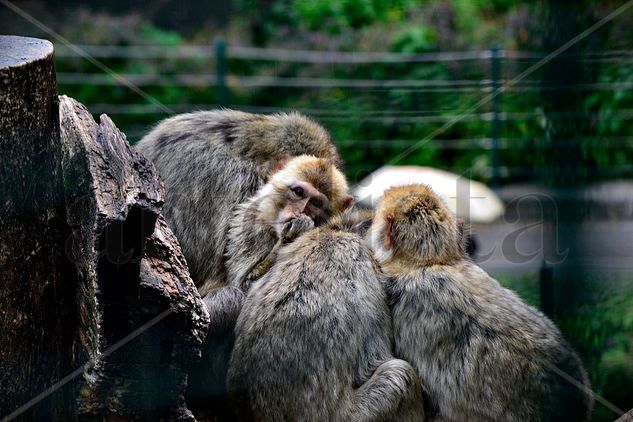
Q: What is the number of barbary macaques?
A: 4